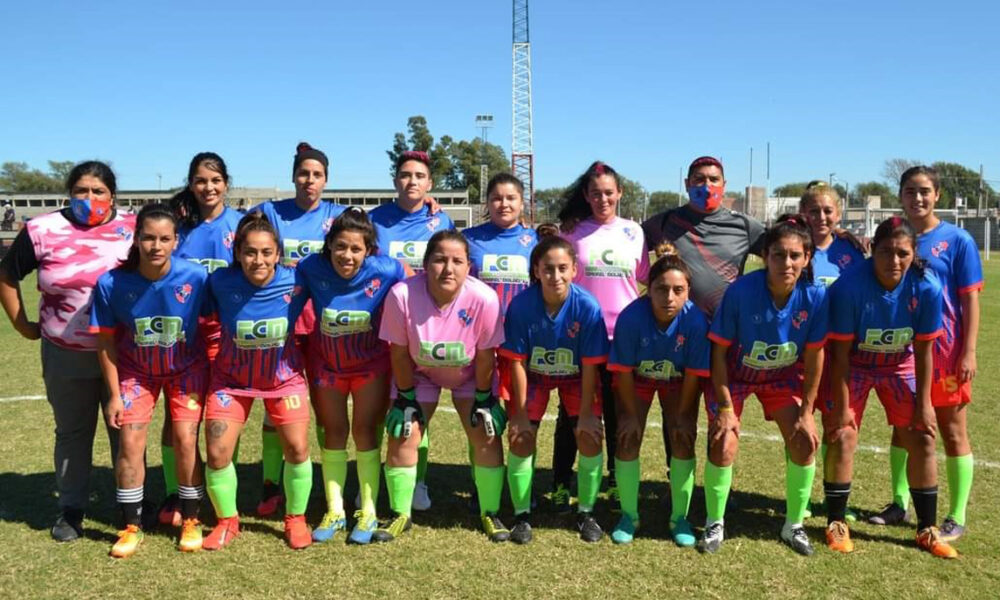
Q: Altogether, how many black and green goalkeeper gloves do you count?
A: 2